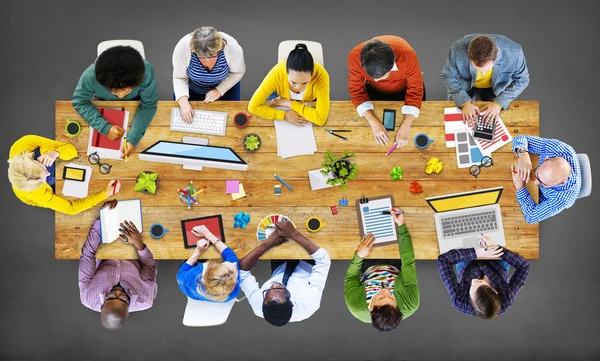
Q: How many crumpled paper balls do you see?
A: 4